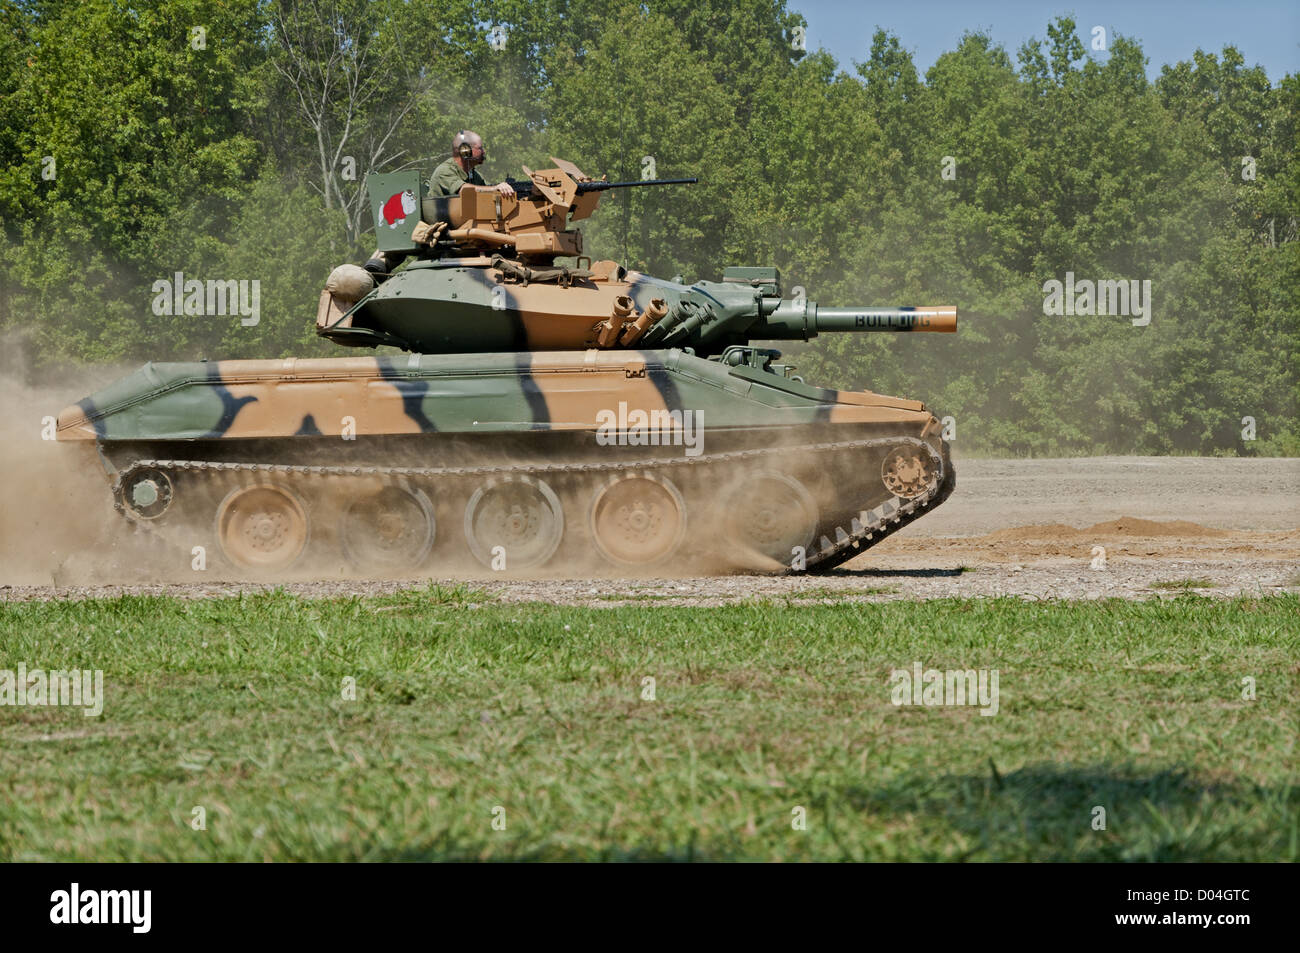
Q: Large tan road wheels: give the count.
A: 2